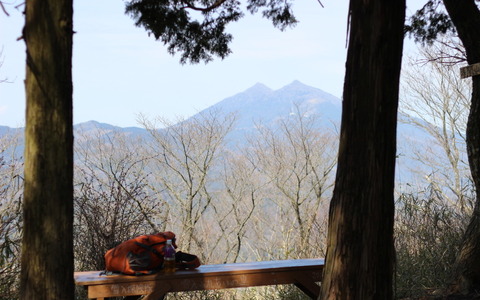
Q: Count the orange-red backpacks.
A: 1